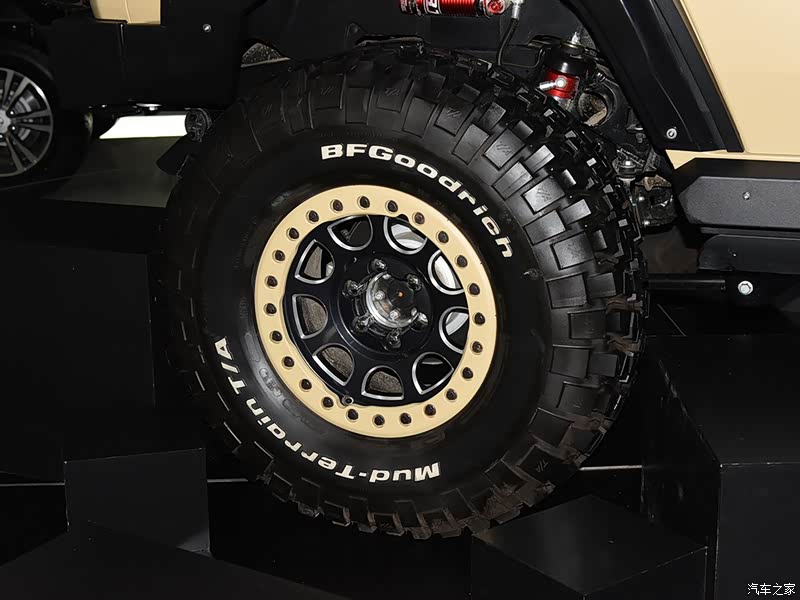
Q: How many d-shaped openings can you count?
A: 9